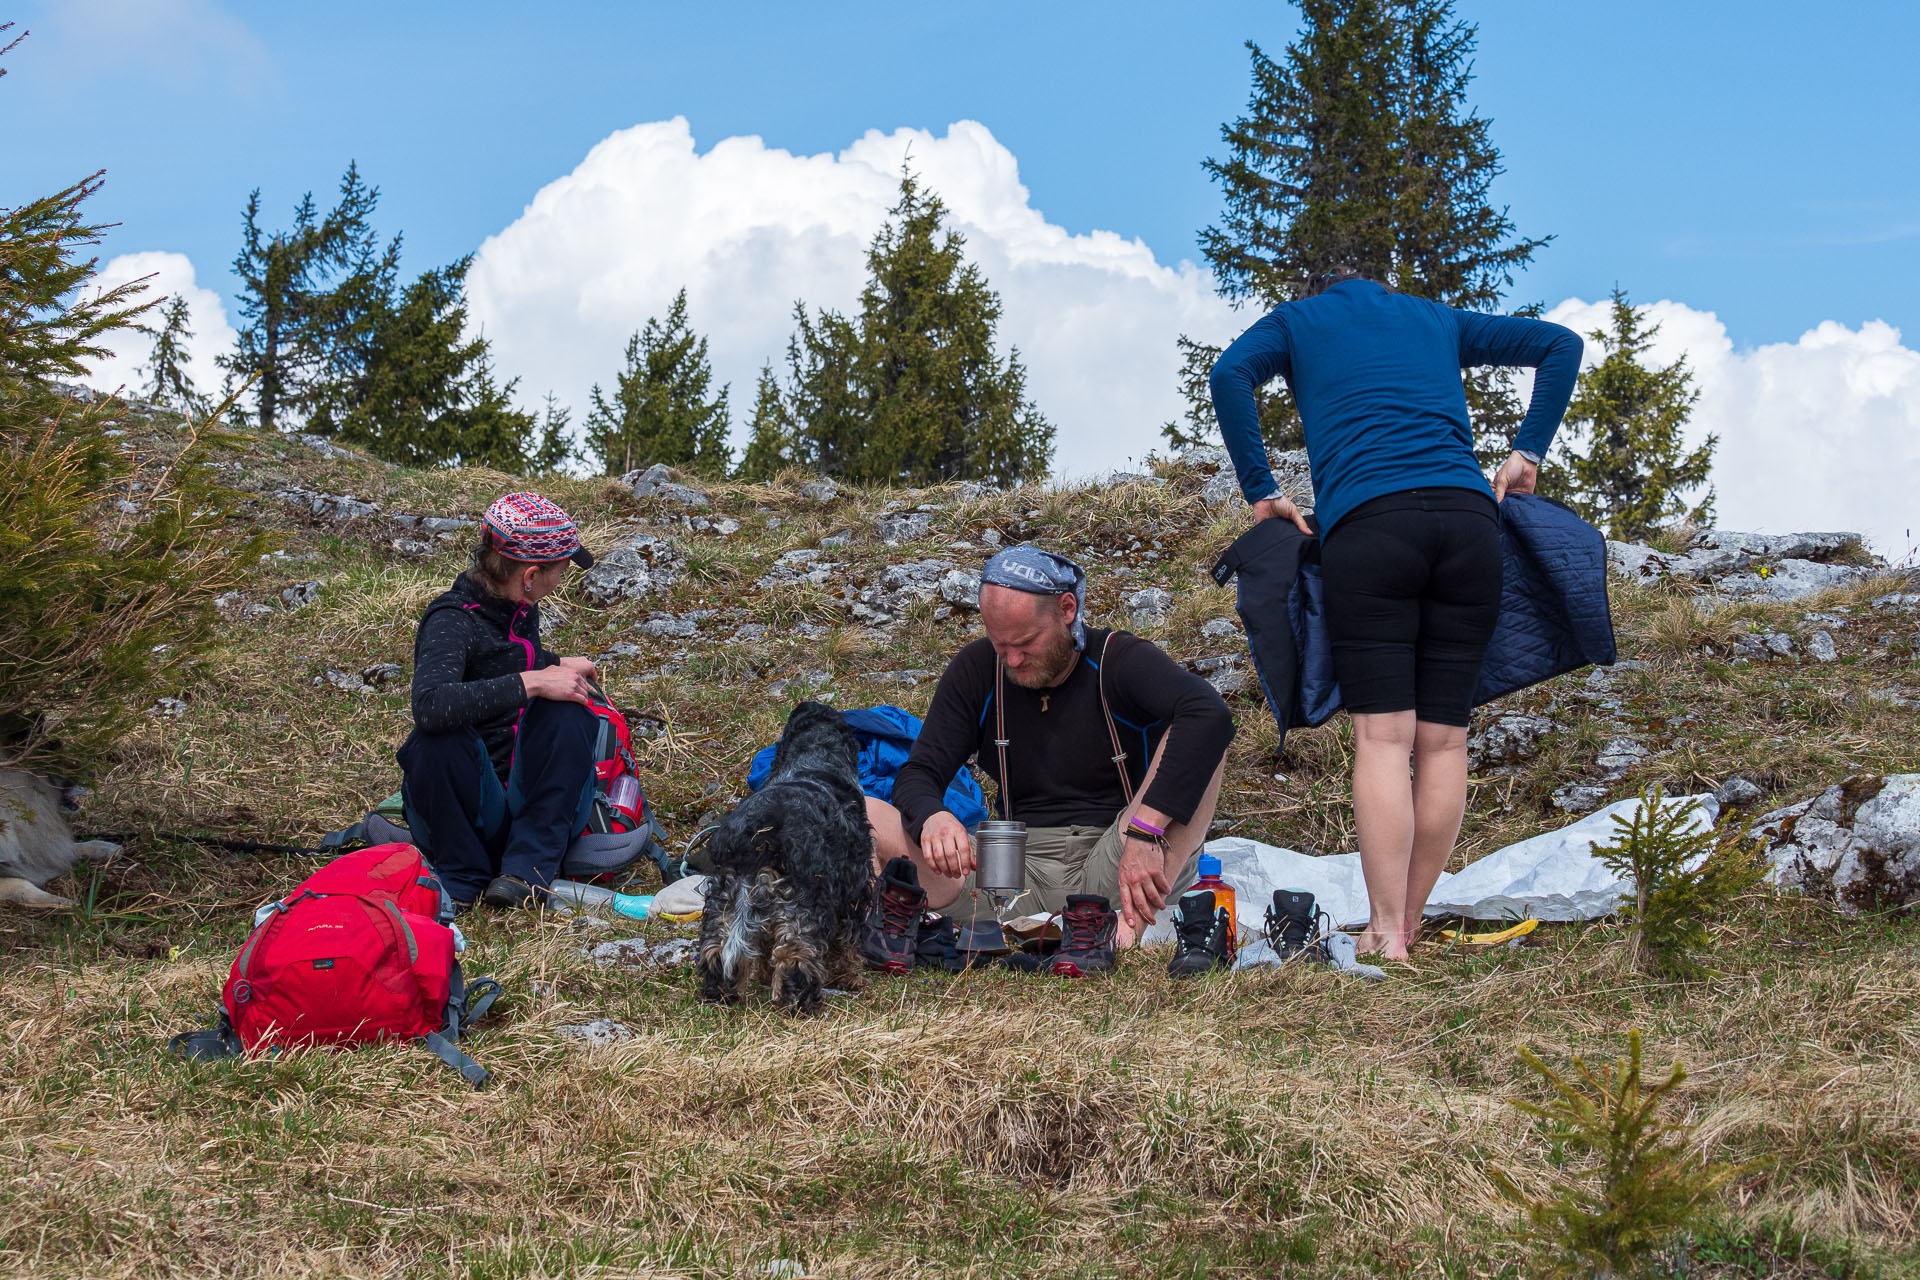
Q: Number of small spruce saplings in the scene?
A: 2